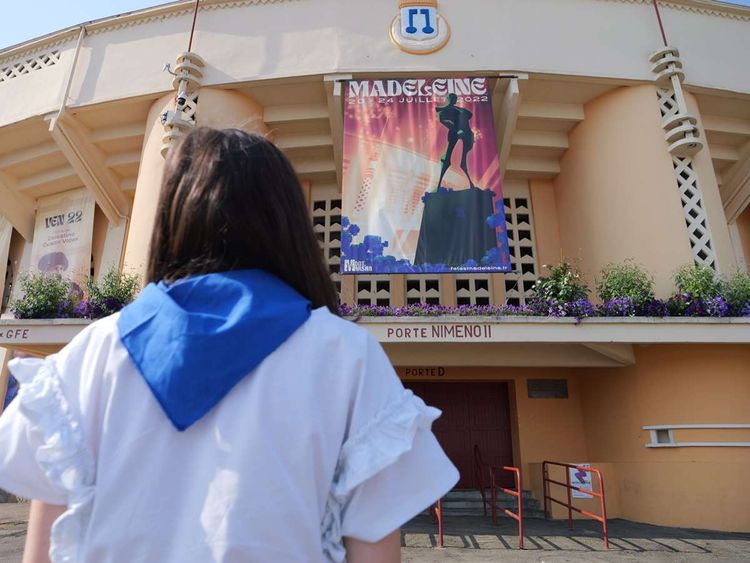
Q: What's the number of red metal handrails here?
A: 3